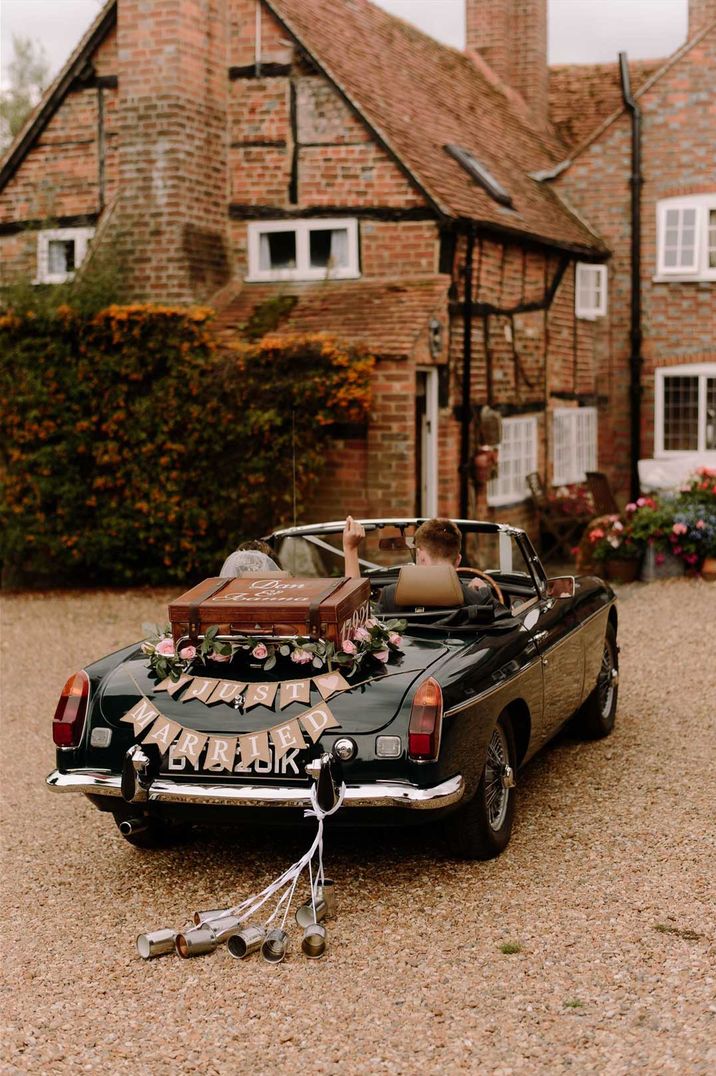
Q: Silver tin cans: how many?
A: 9